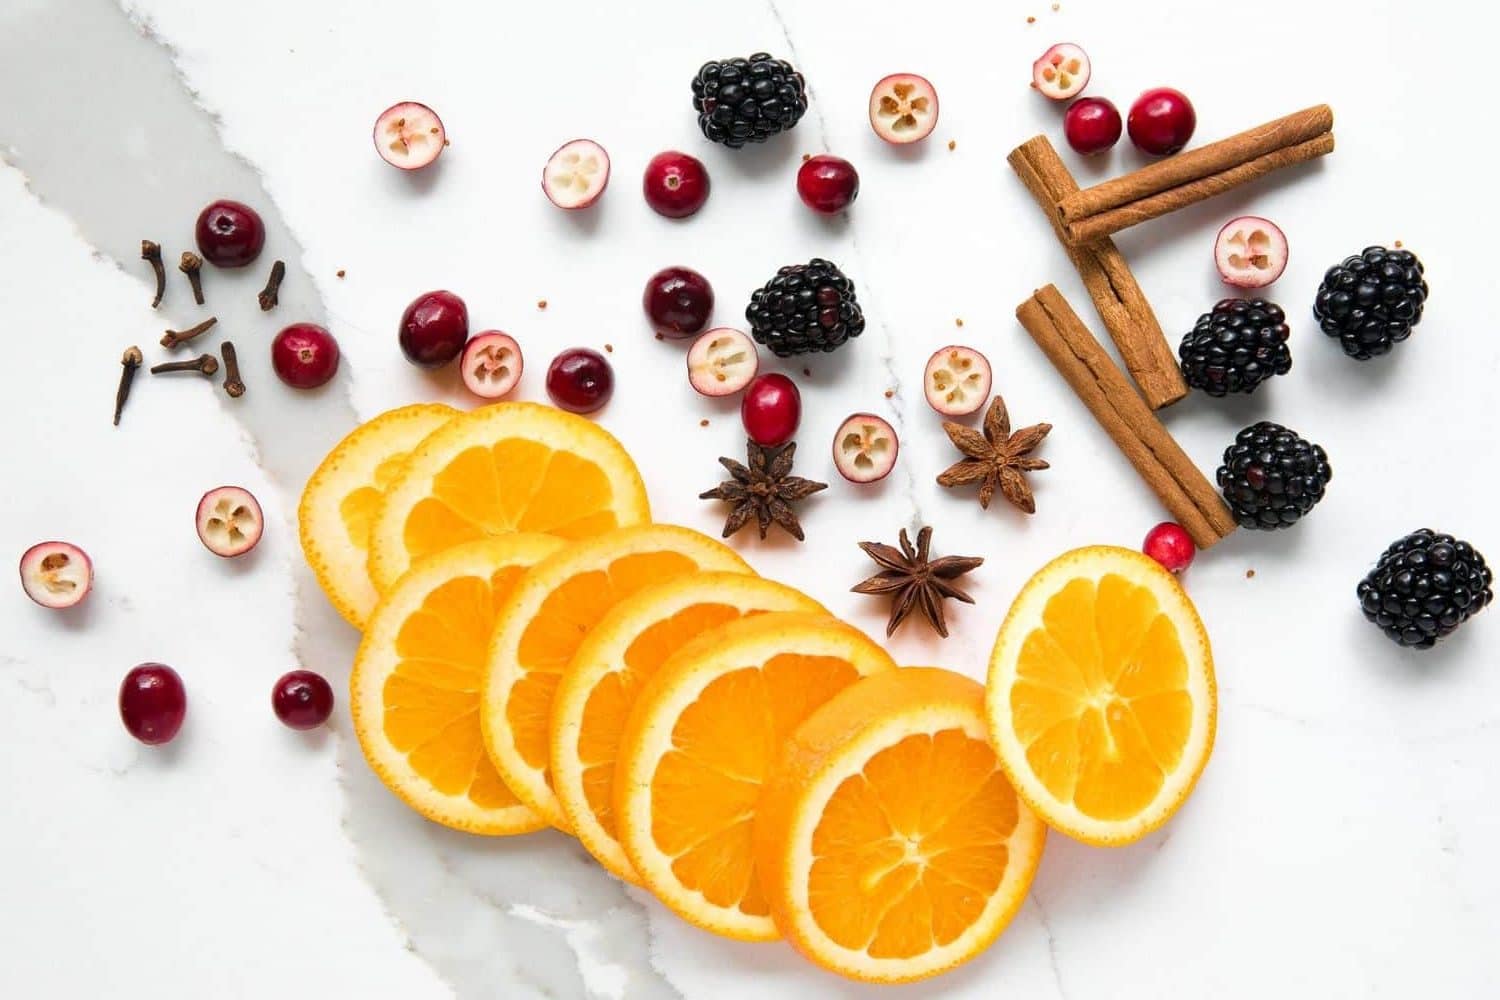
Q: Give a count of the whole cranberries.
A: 13